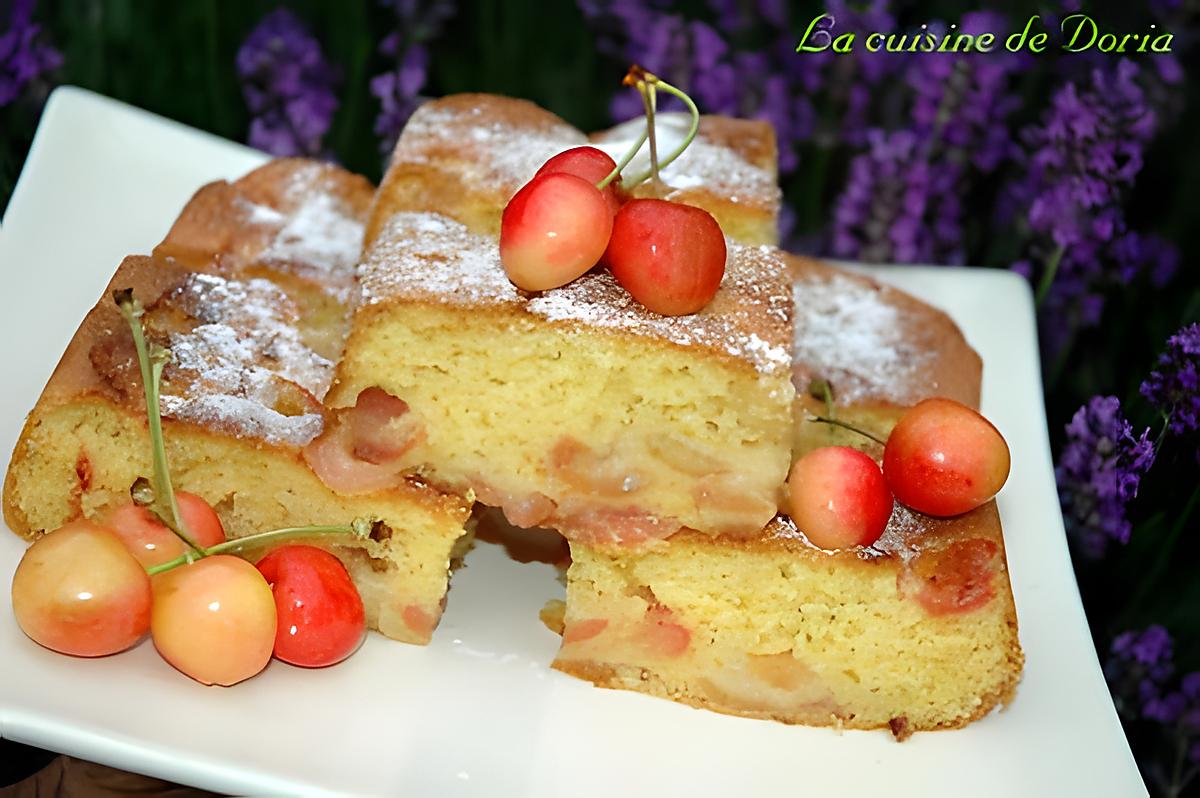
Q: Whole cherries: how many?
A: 9